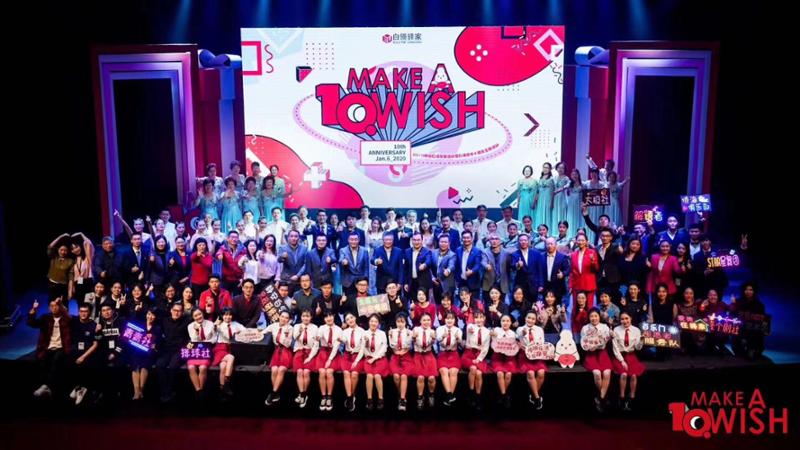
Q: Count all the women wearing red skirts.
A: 15